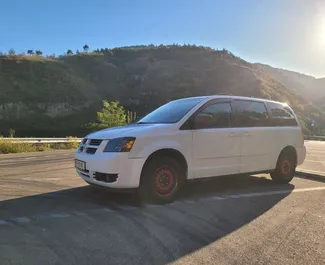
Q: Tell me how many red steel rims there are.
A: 2